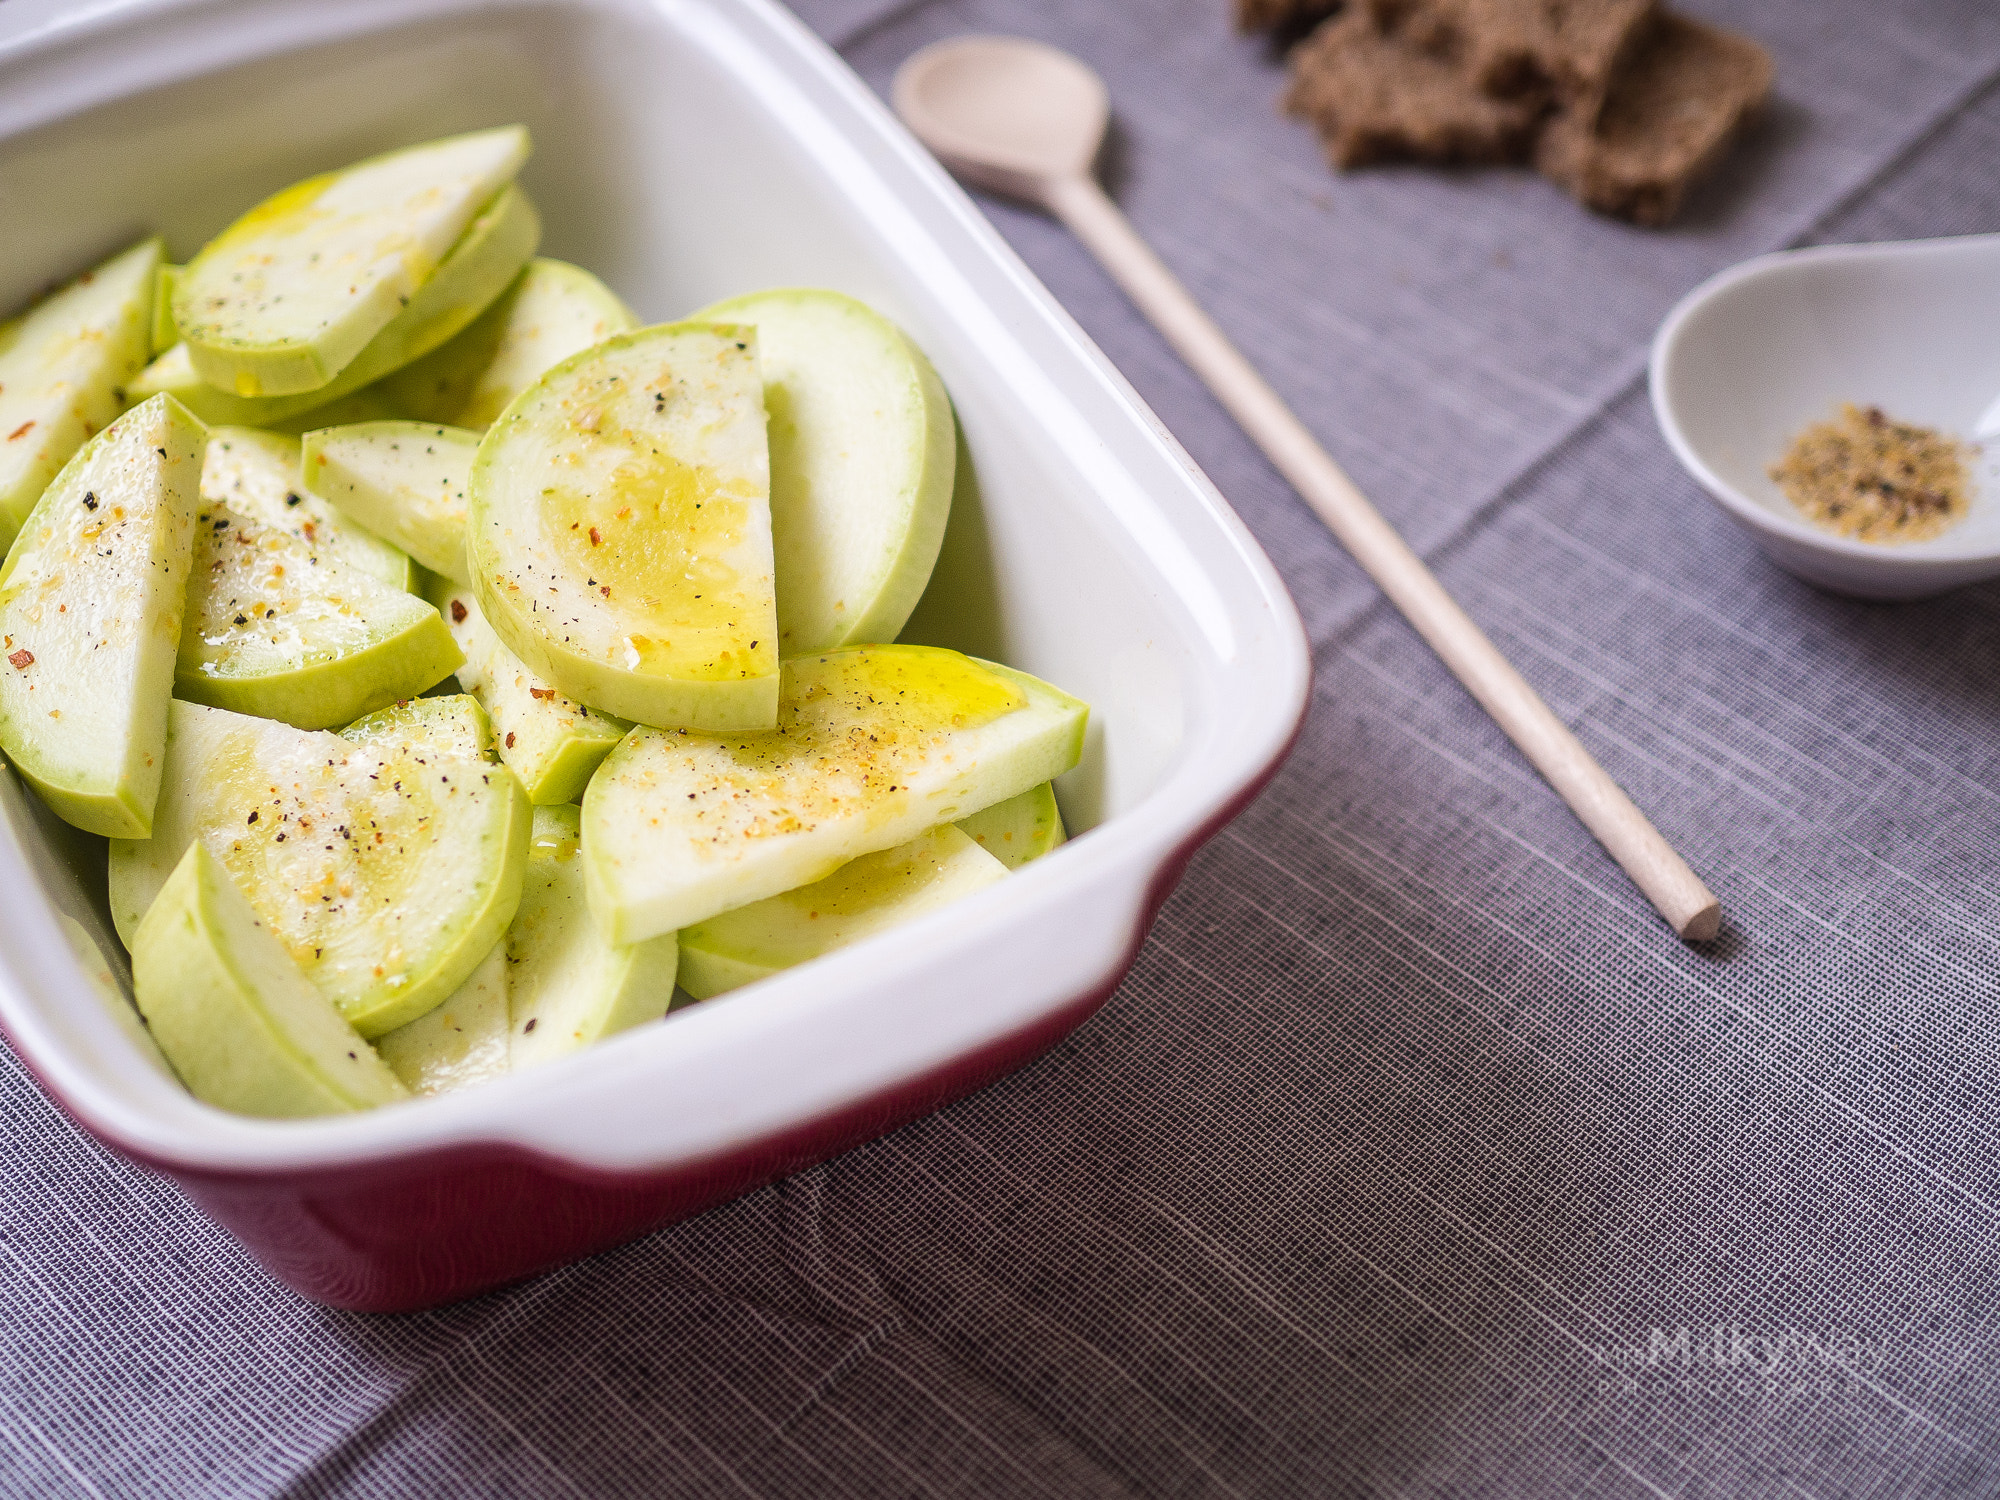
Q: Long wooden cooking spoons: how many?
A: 1